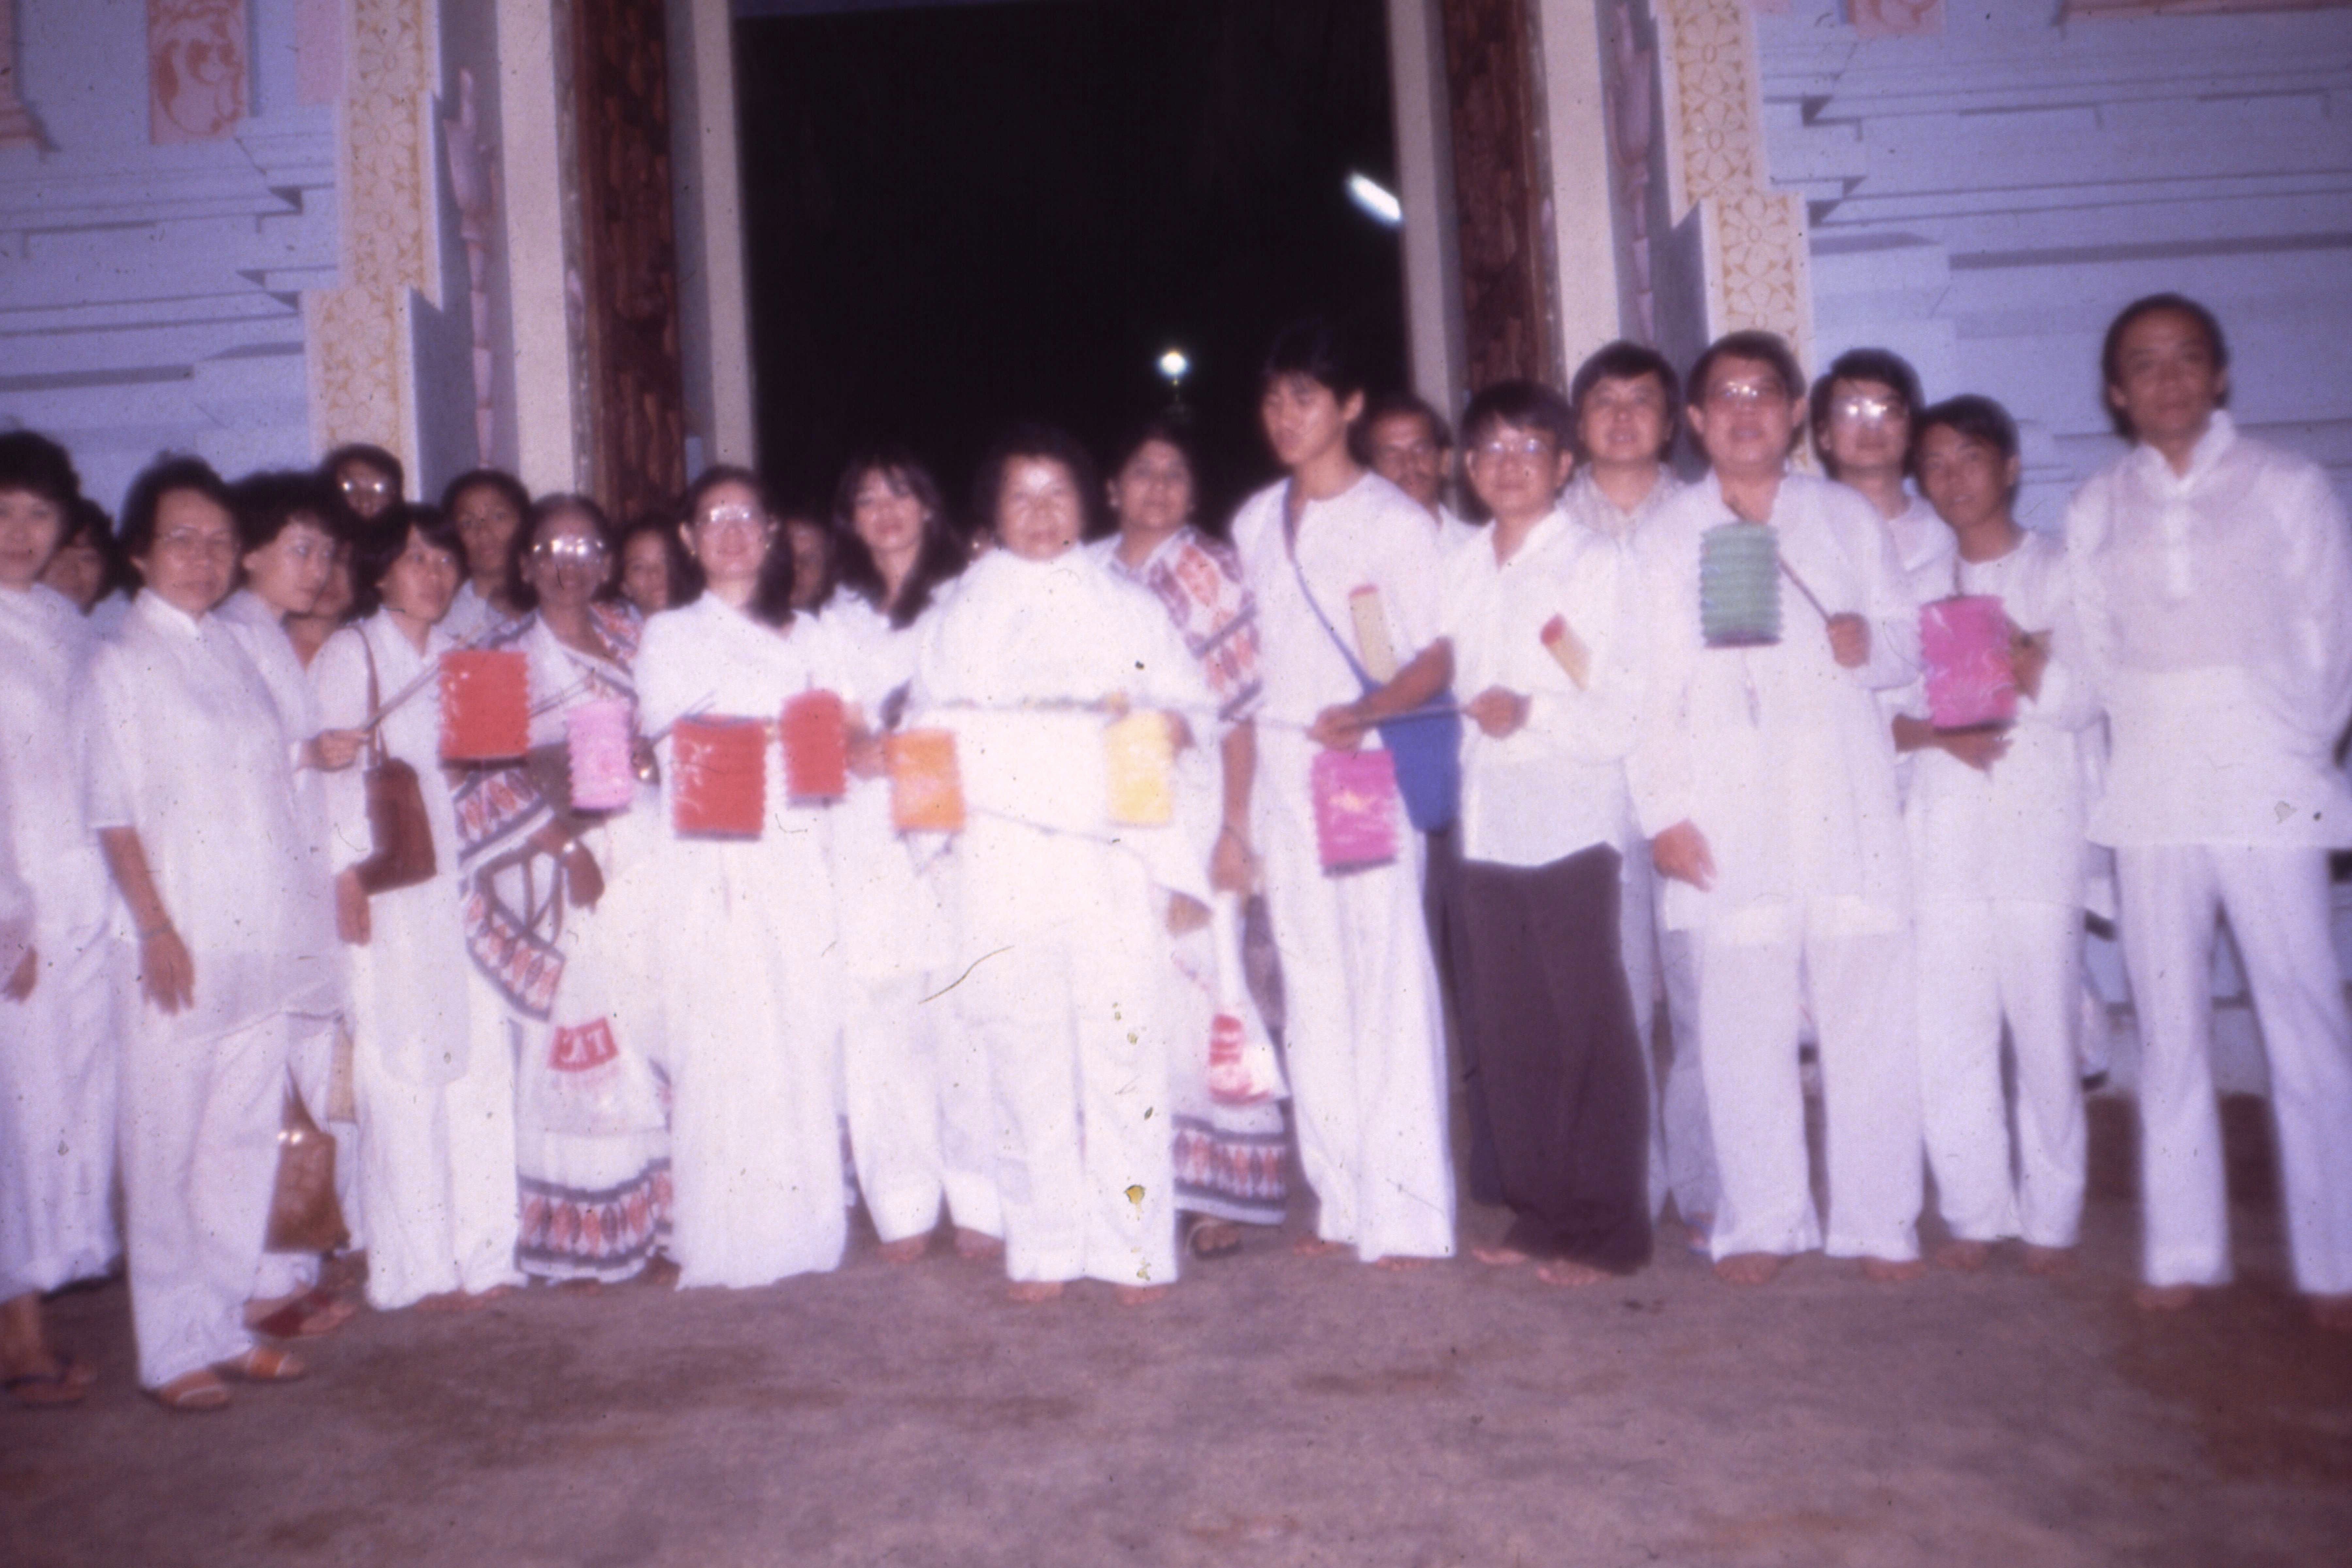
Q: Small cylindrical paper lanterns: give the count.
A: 9